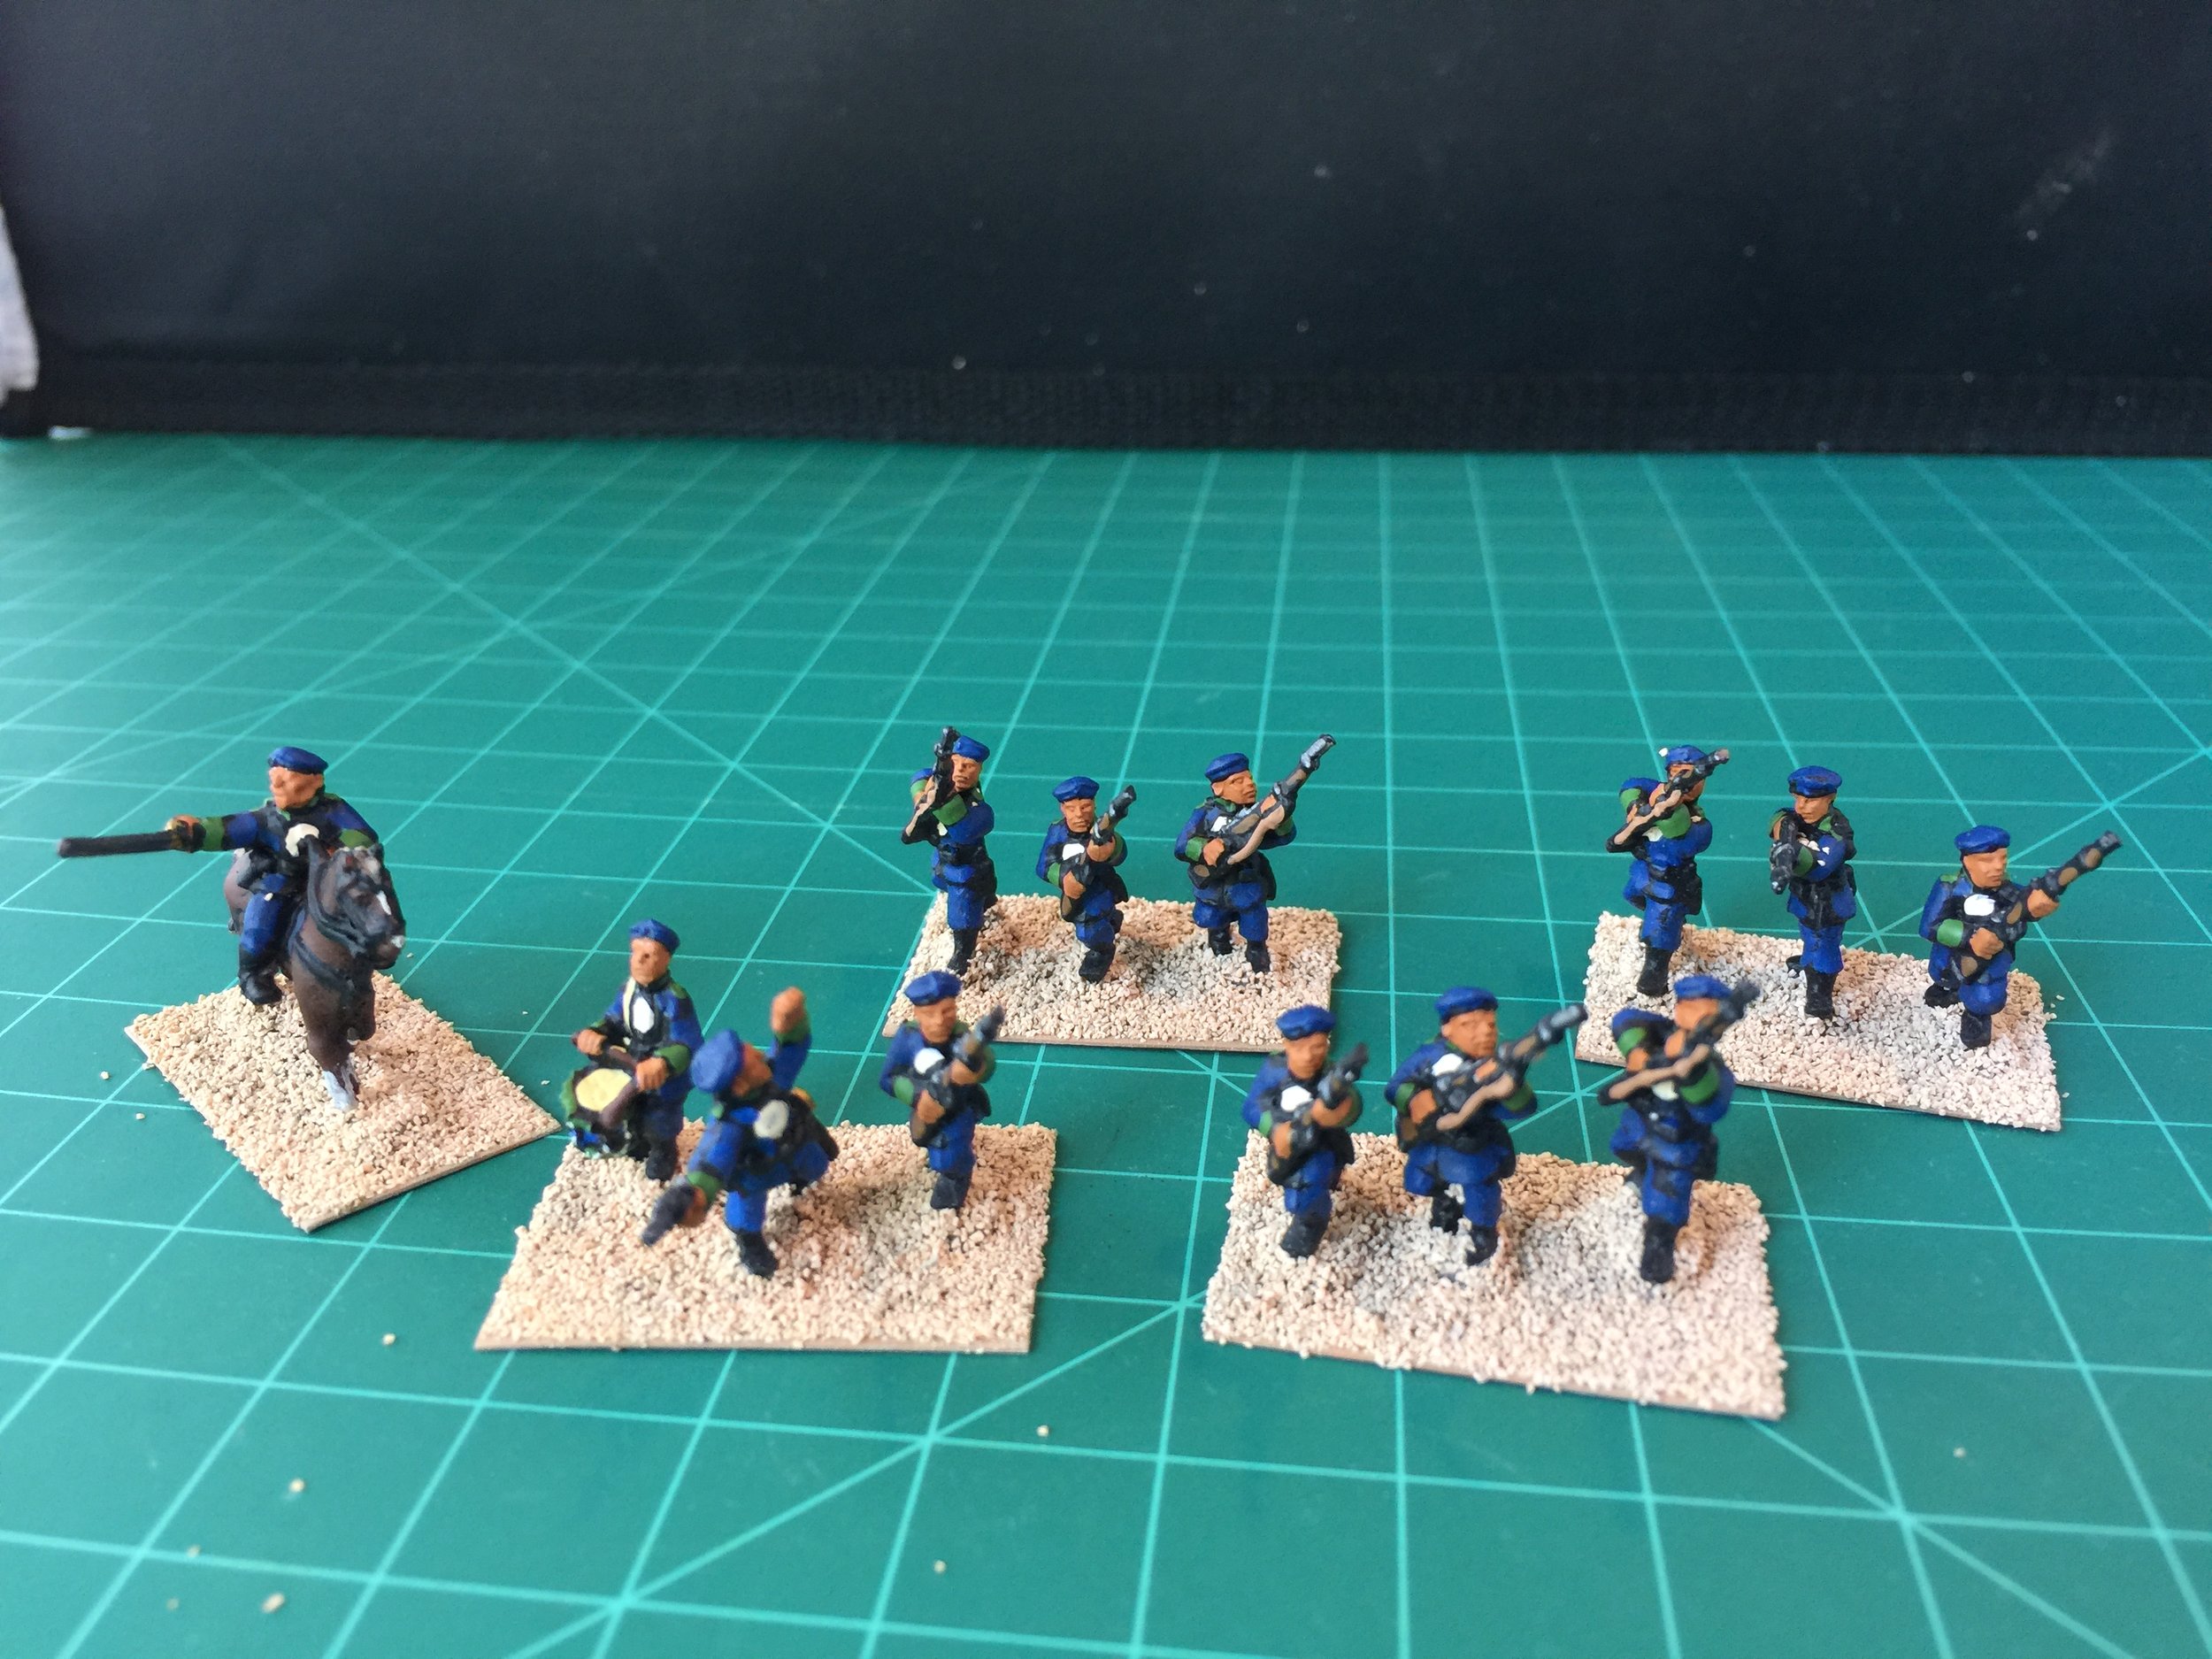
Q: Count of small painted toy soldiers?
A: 13